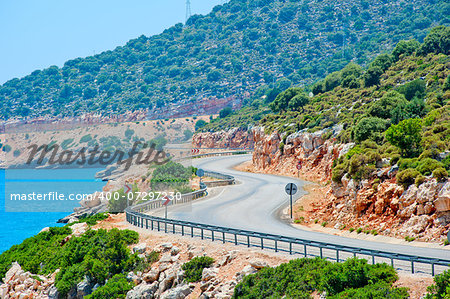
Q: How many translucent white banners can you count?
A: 2